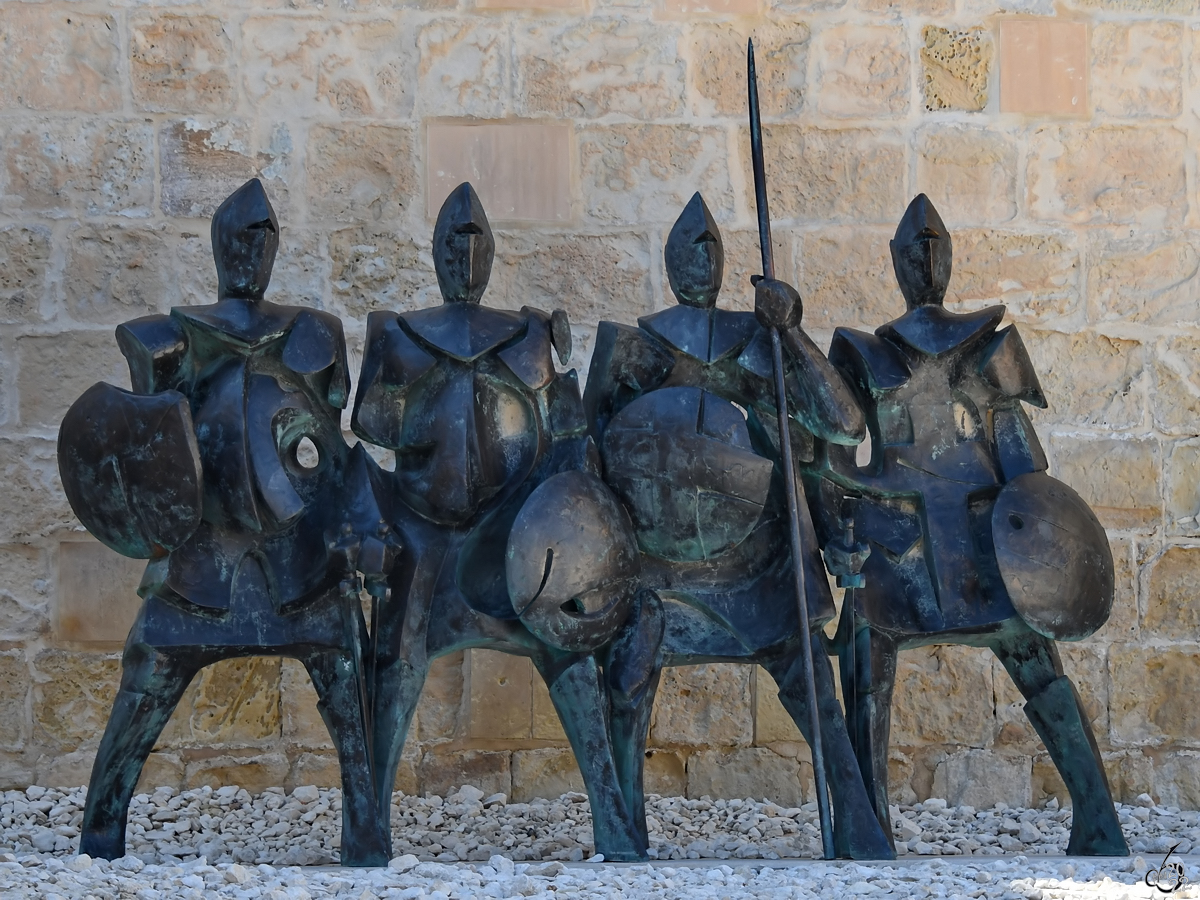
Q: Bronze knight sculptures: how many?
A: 4